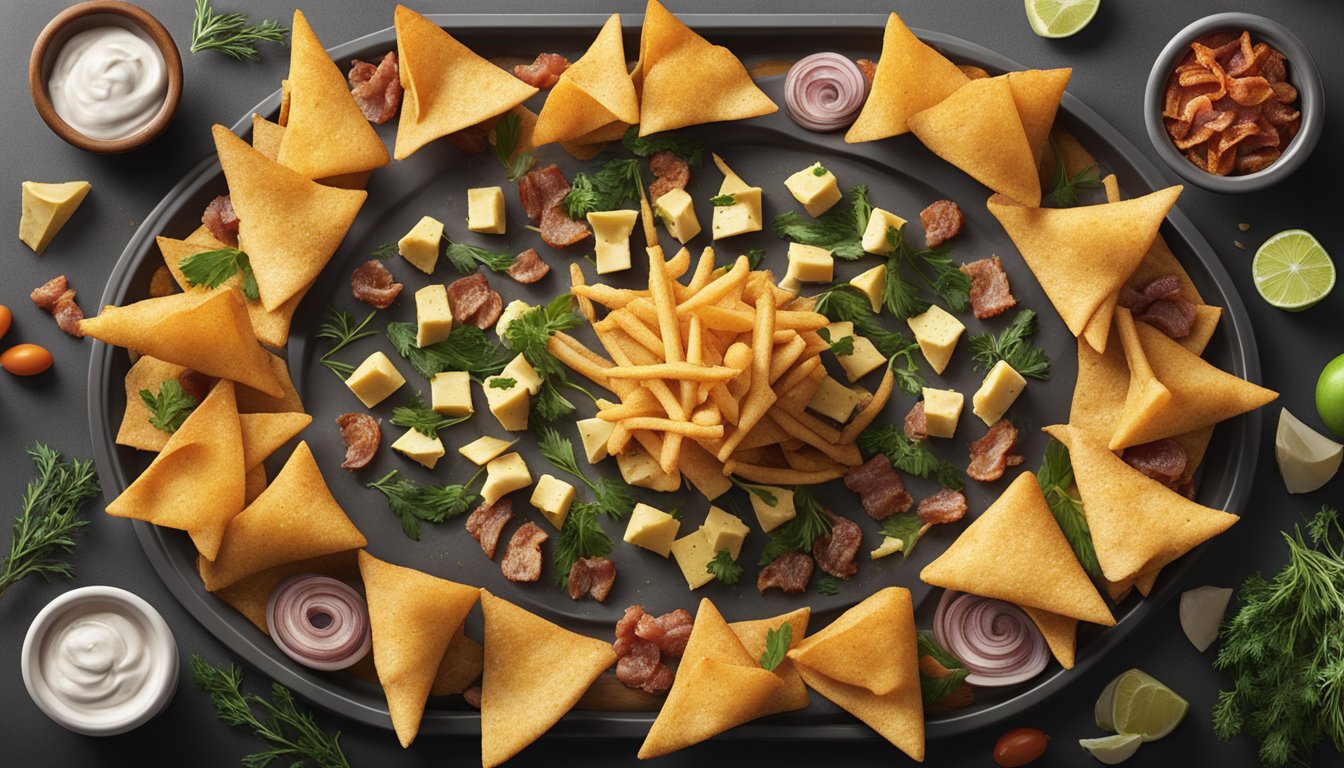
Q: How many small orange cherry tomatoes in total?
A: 3